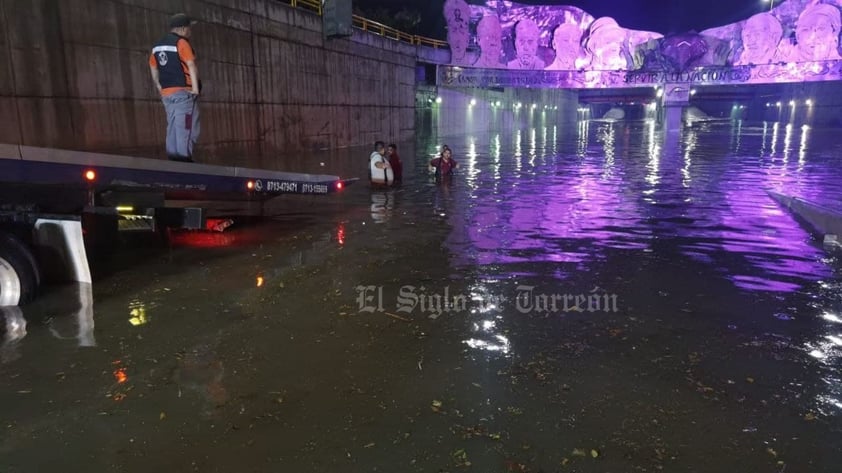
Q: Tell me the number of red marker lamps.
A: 3